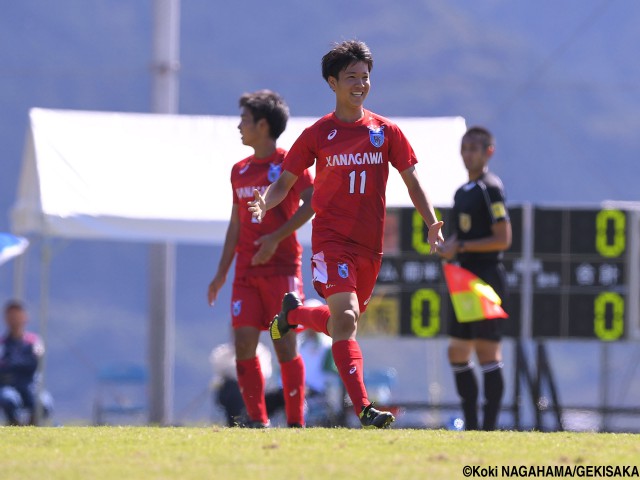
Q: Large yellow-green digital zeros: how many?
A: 4